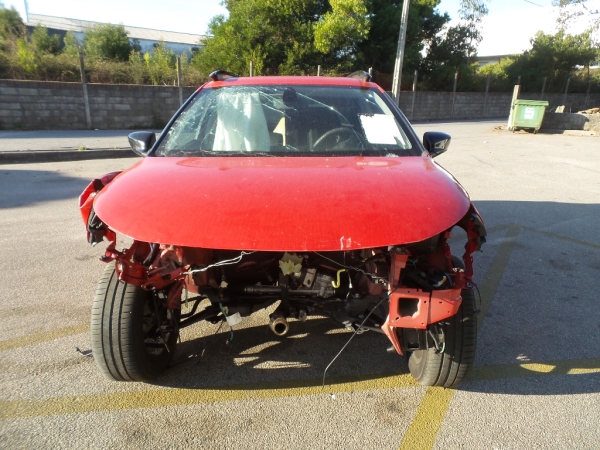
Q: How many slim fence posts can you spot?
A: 12